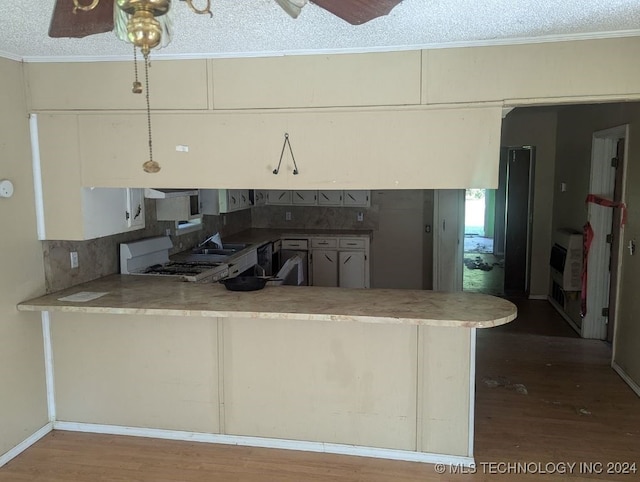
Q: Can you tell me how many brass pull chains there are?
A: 2